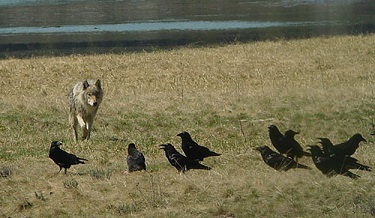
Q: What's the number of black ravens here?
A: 10